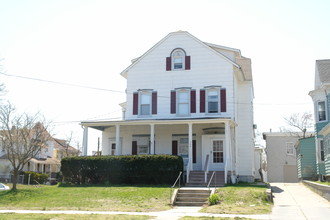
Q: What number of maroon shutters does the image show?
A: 12